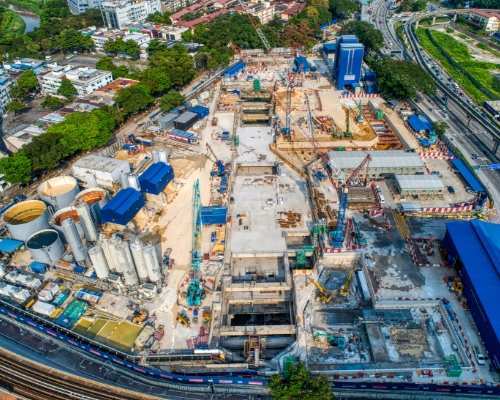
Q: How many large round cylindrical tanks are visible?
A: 5